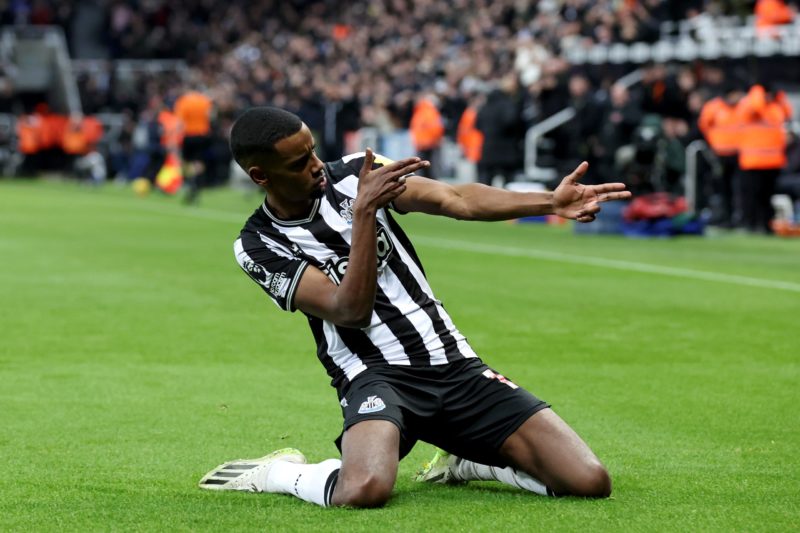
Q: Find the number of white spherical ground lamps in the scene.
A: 0